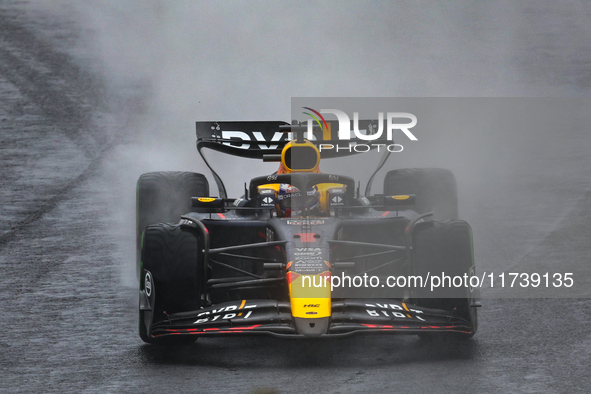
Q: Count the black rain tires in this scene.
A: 4